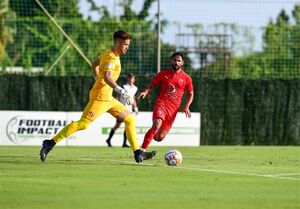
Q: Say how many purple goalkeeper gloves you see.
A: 0